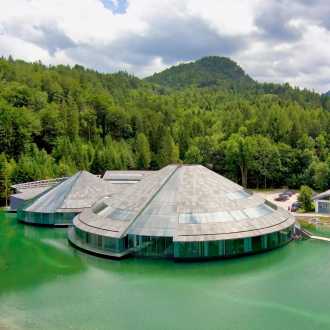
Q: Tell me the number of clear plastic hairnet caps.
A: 0